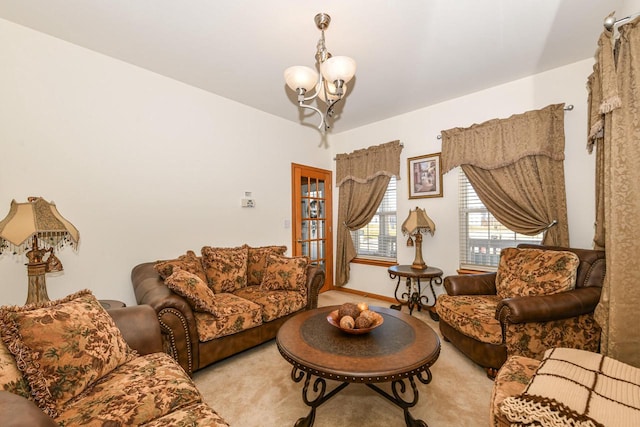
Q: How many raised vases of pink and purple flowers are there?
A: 0